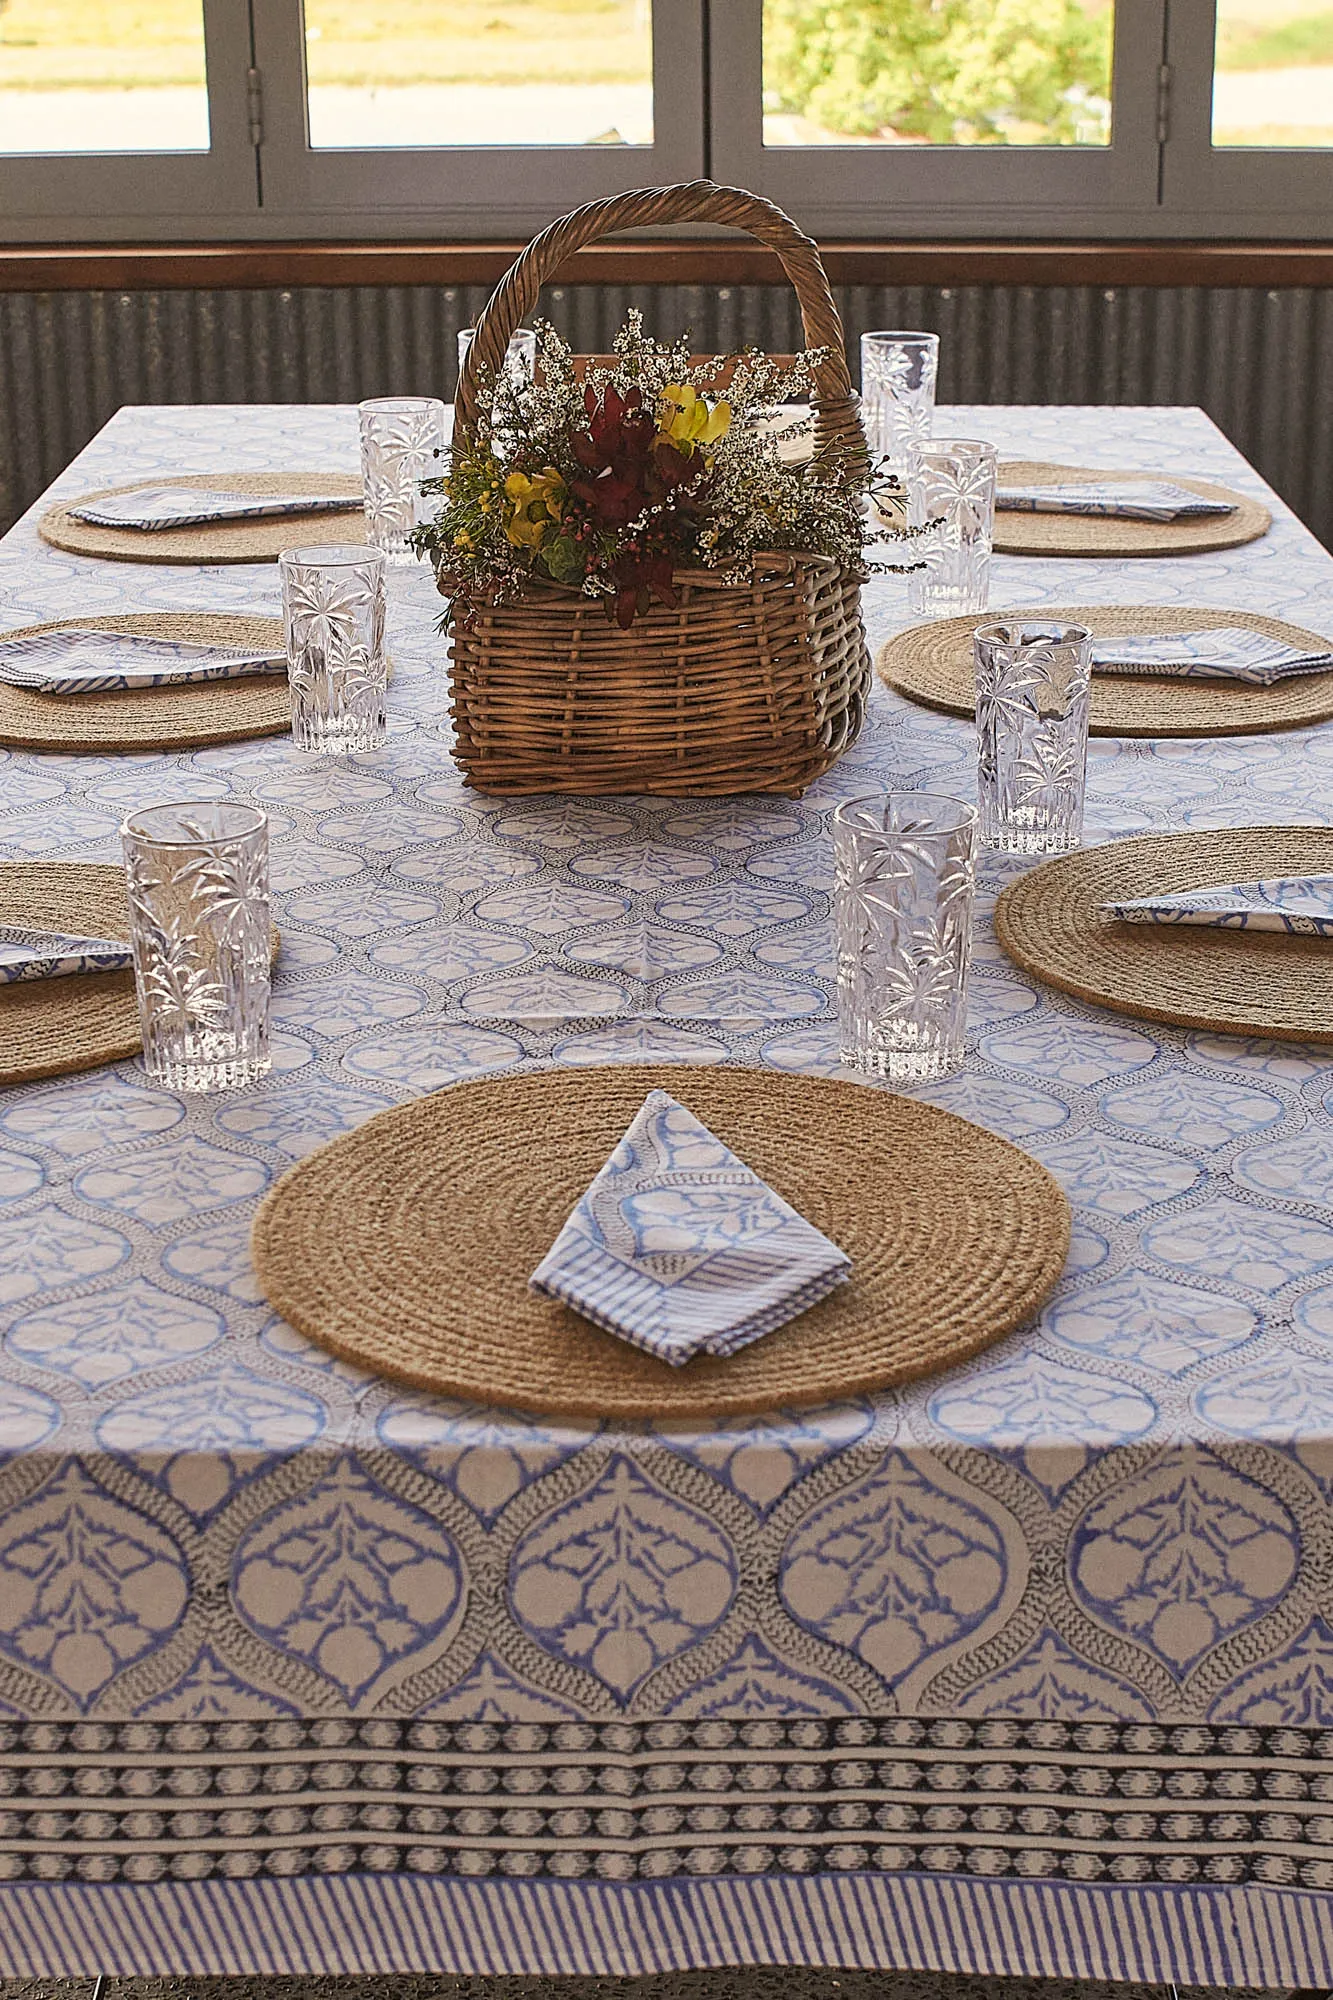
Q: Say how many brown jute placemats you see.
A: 7